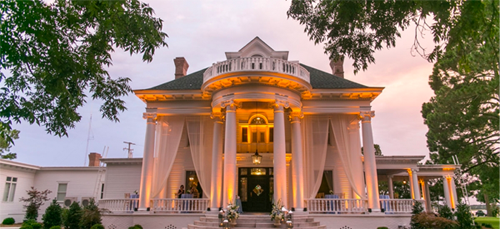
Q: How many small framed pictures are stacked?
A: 0